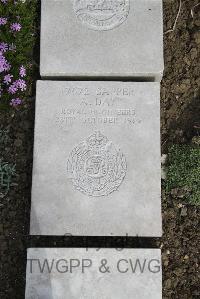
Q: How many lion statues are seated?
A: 0